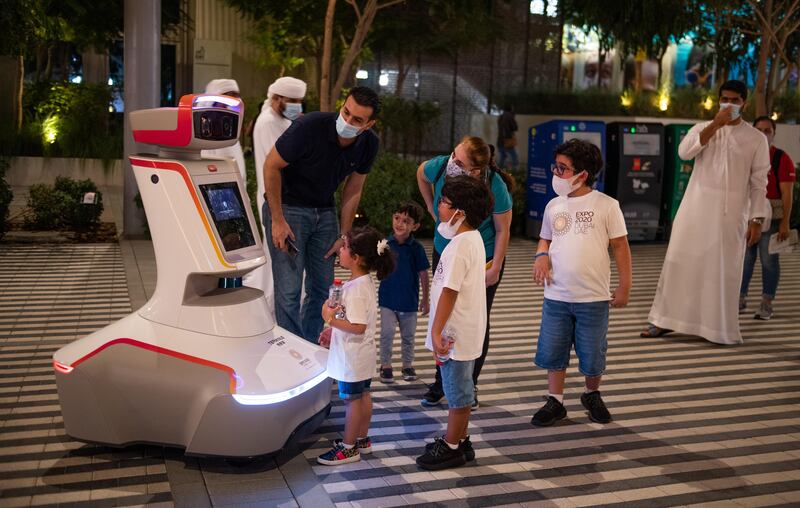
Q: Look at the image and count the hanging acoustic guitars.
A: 0